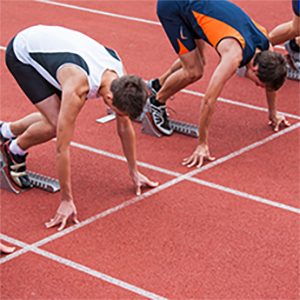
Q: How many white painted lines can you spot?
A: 5